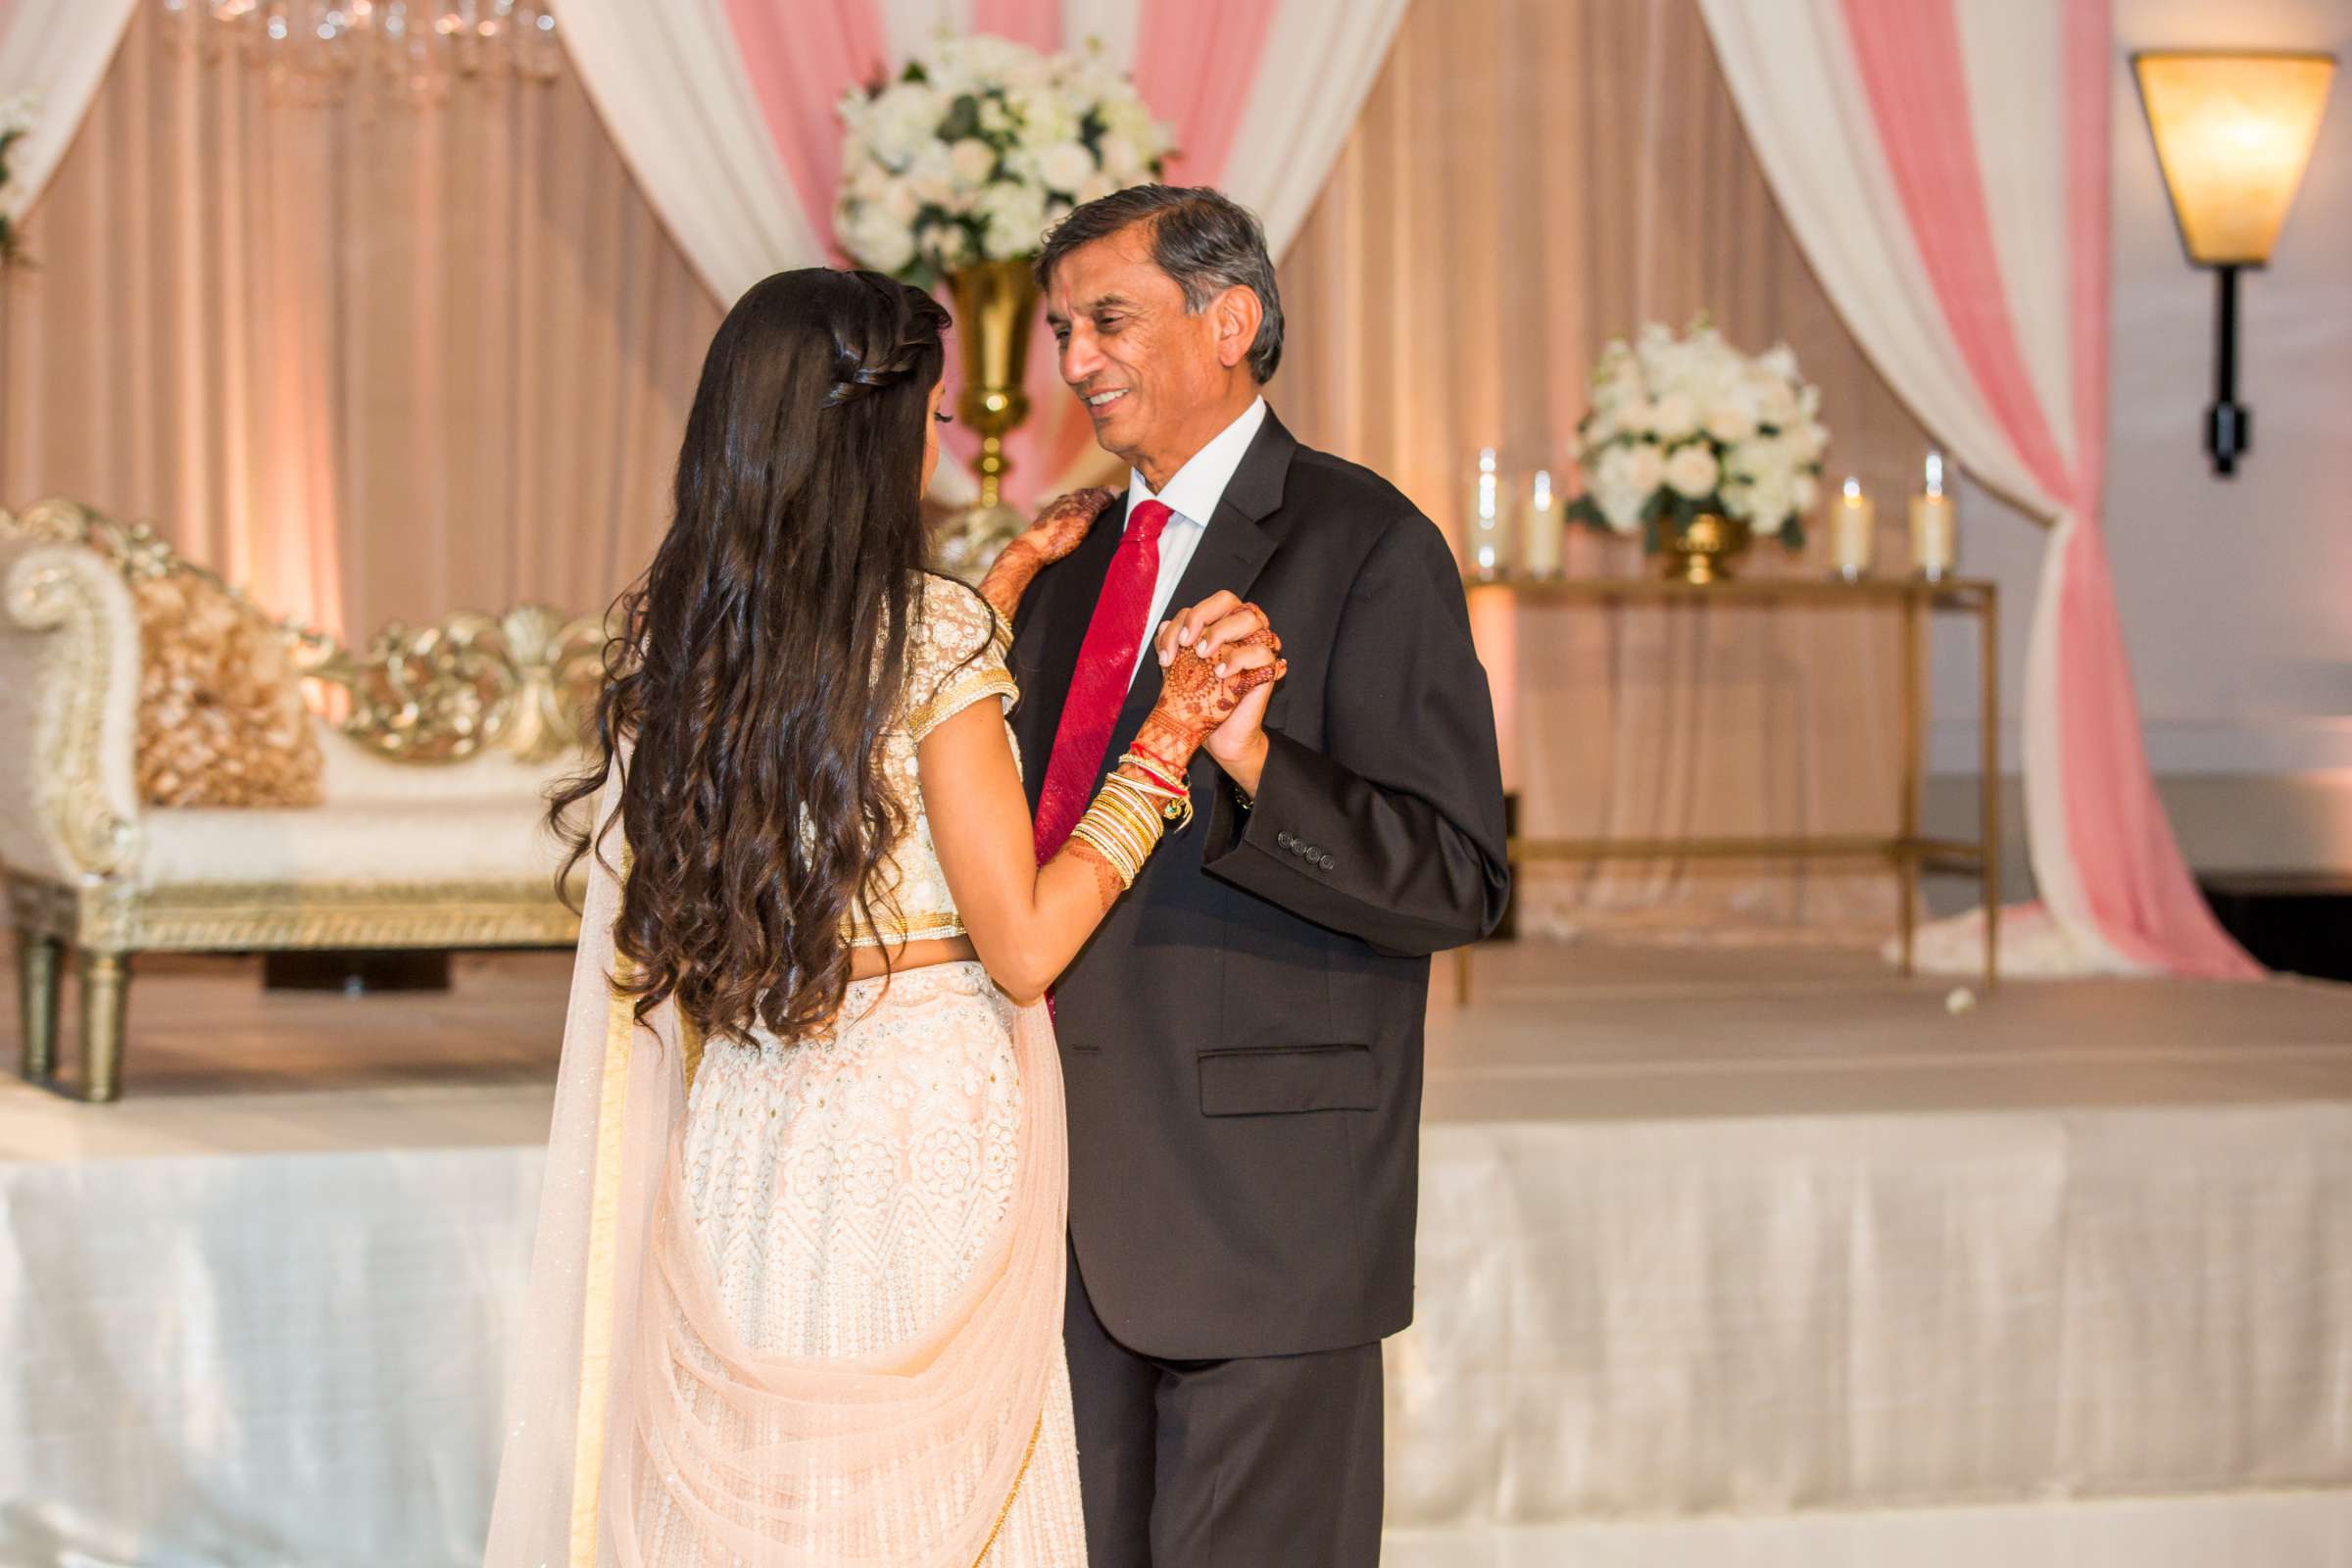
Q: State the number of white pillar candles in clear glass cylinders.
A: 4